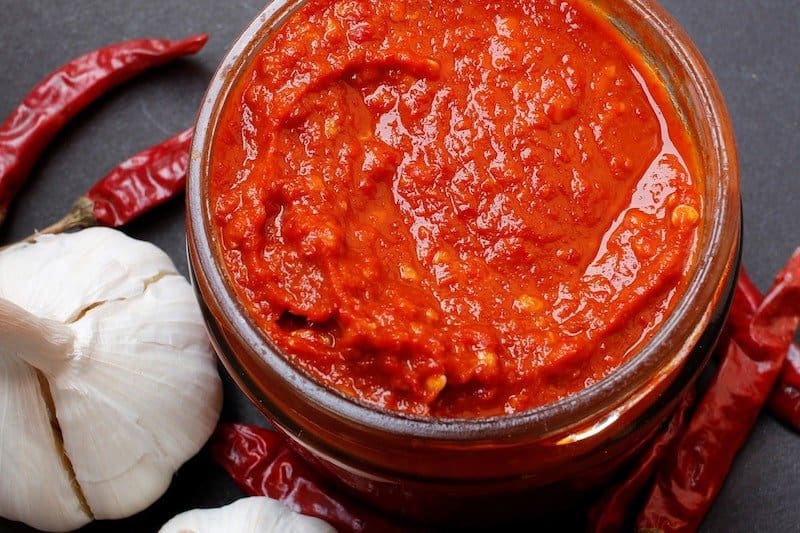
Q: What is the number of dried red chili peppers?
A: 6